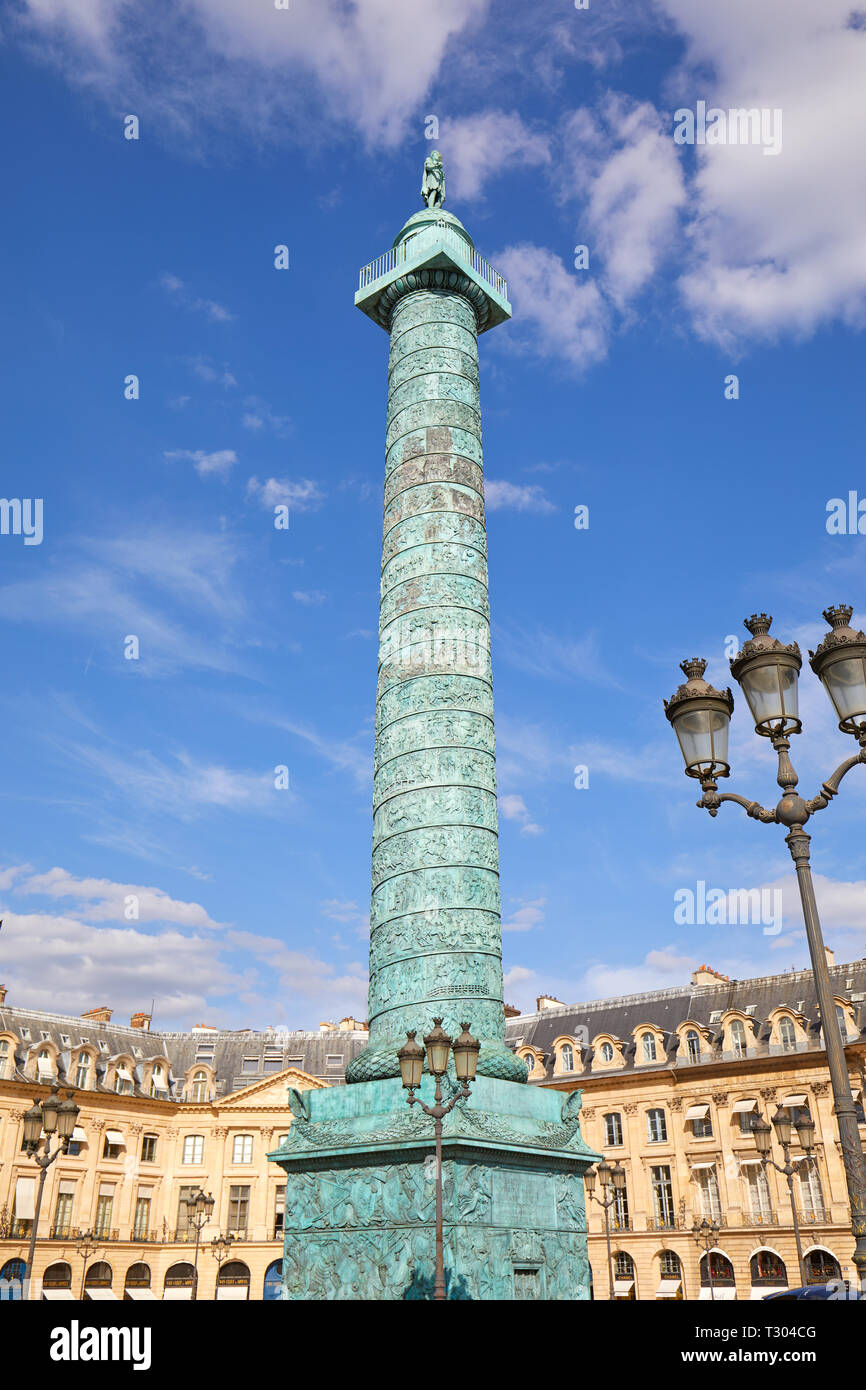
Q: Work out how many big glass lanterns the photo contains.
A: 3